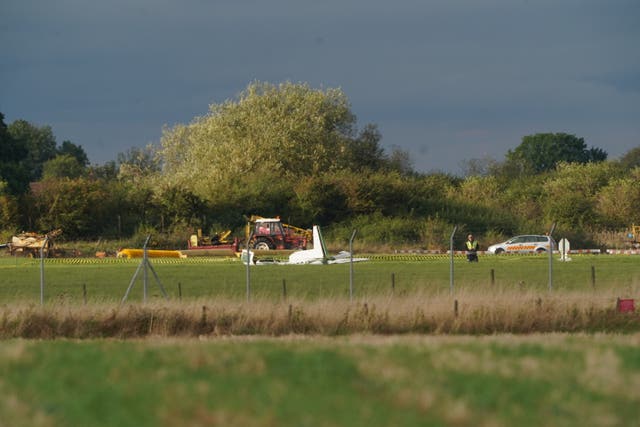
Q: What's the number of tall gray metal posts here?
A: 6